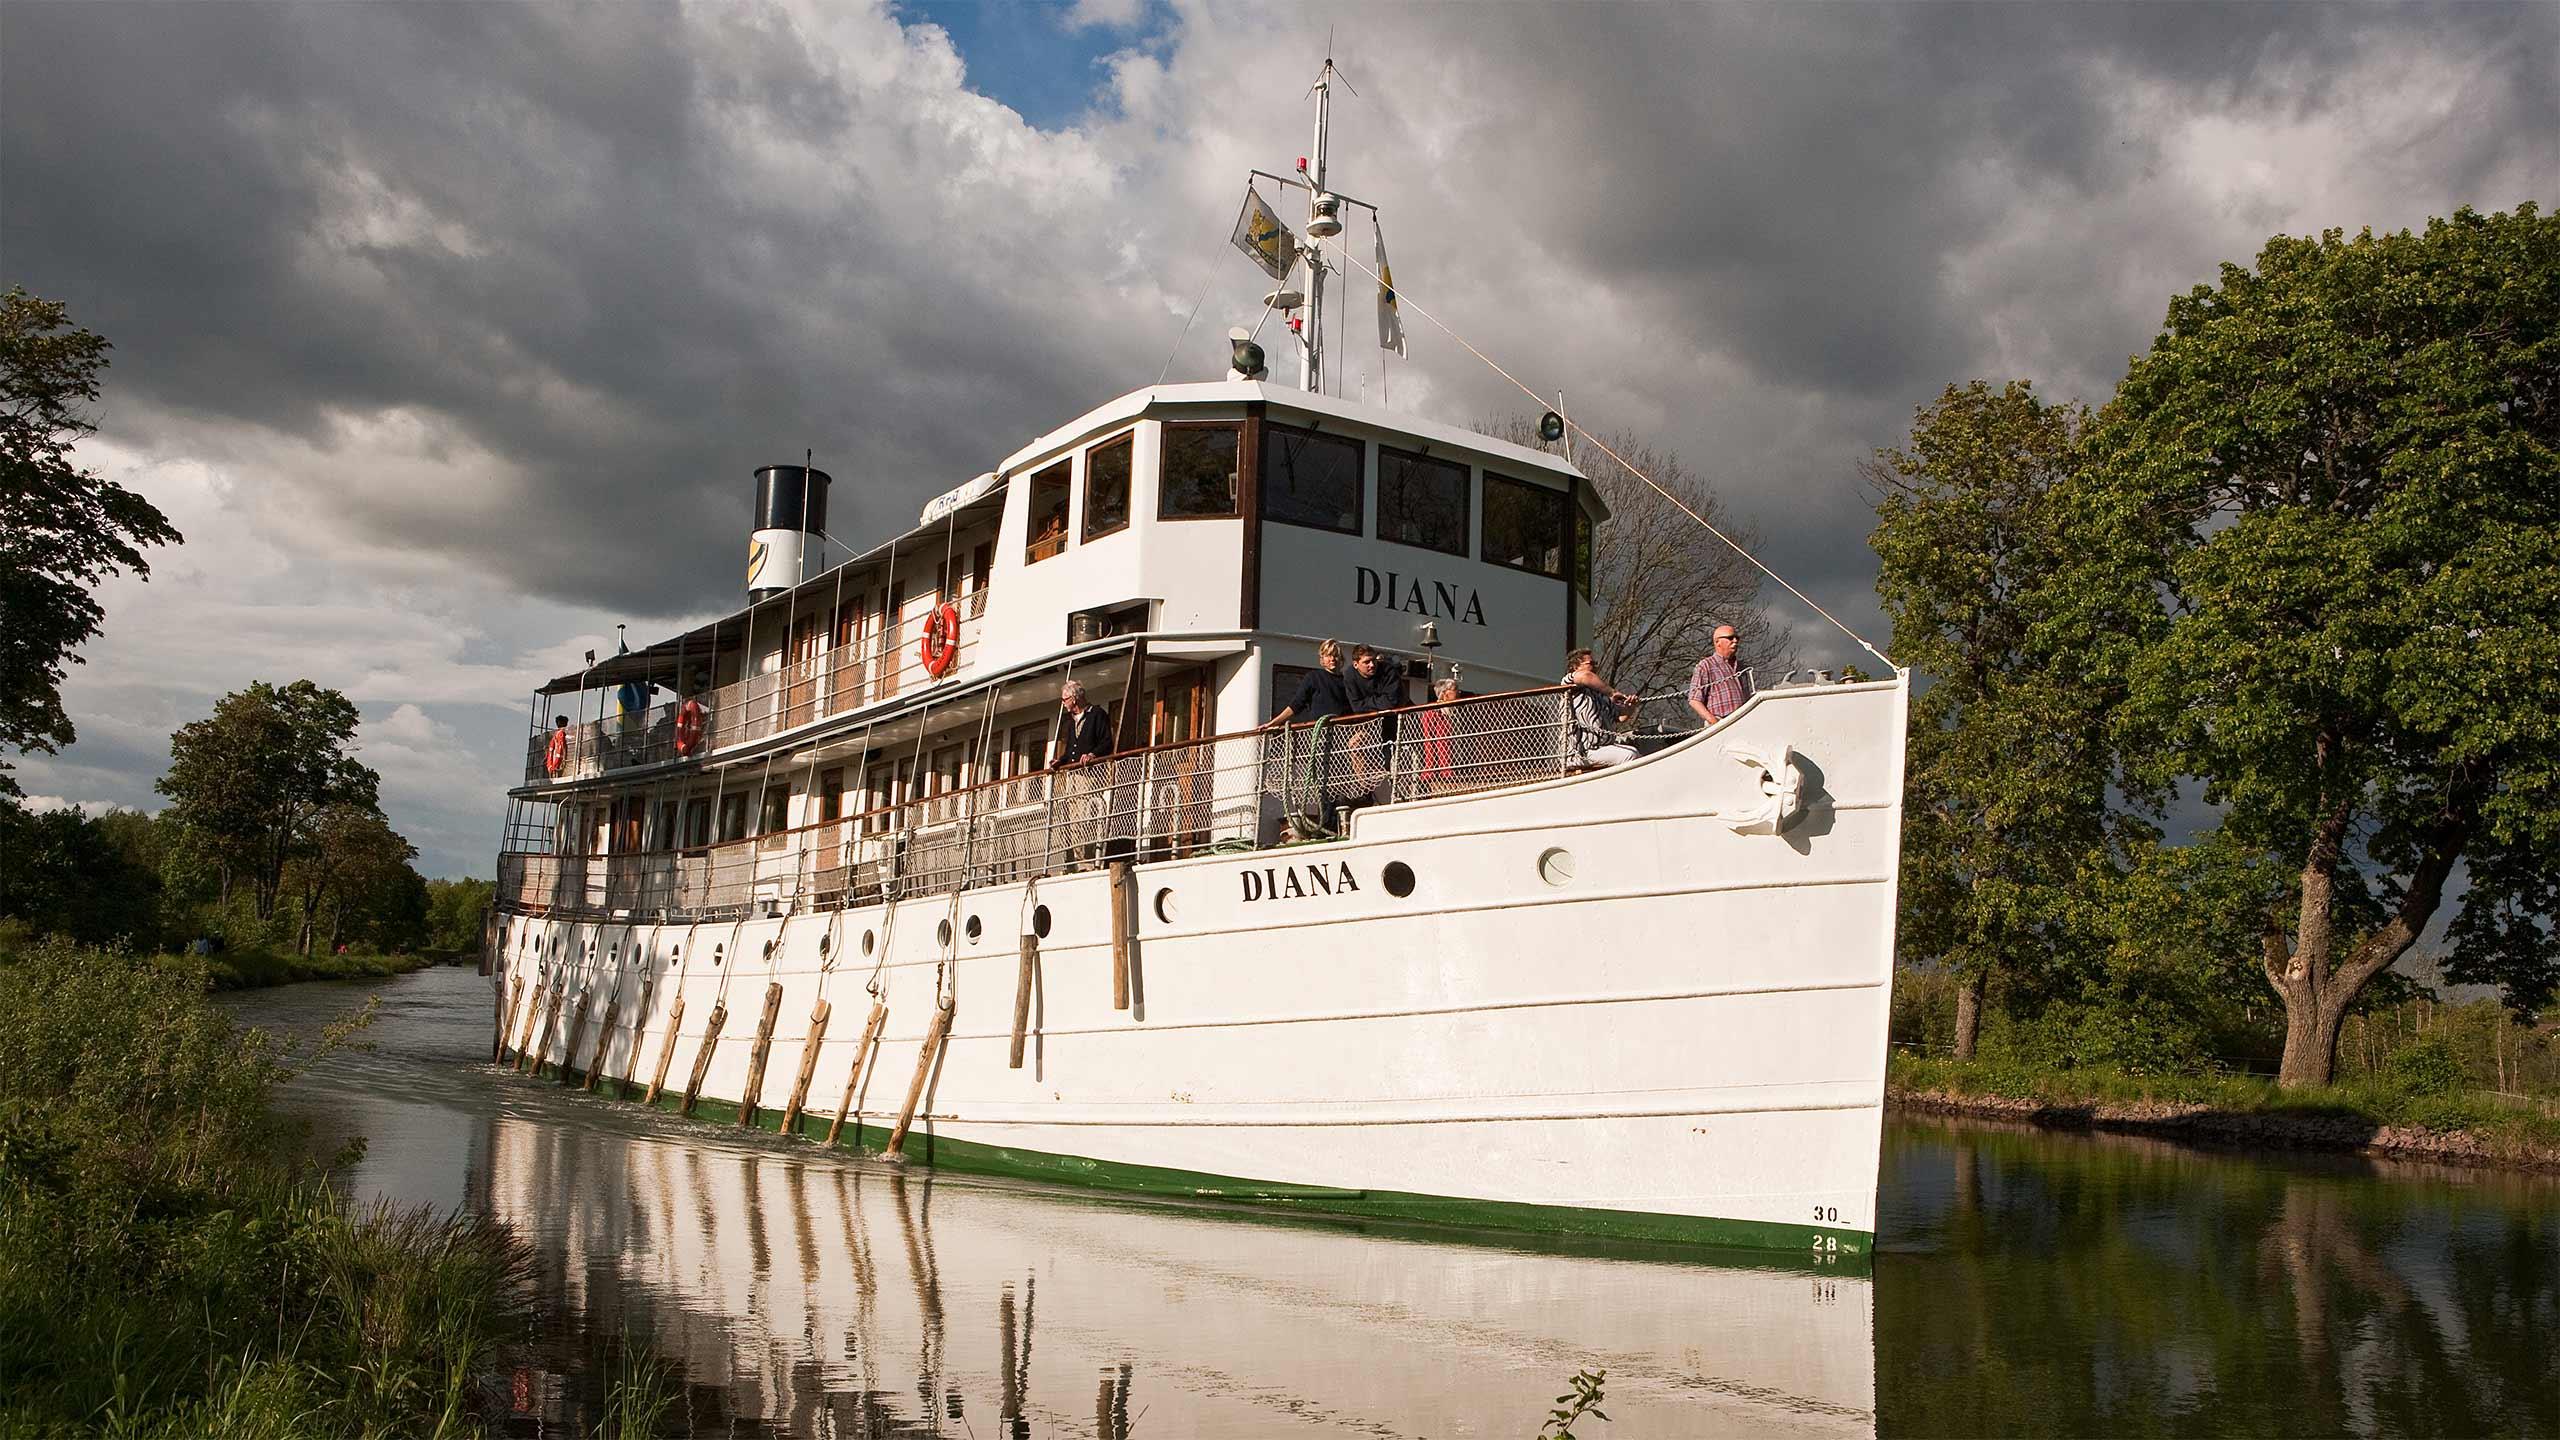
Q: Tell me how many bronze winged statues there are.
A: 0